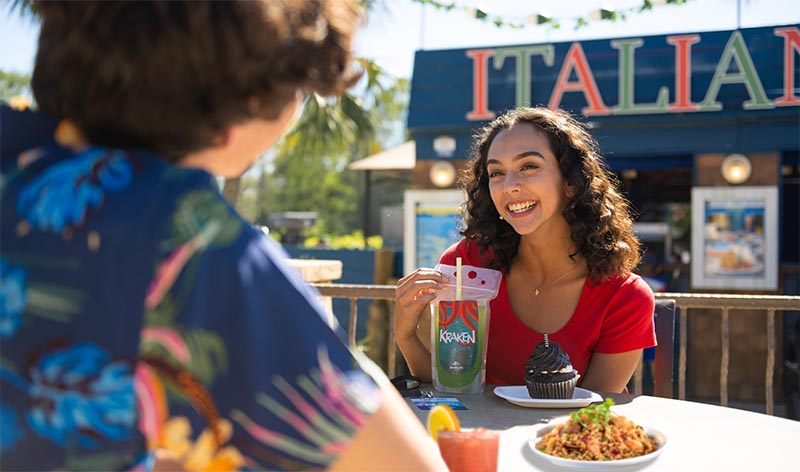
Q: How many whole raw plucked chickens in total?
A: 0